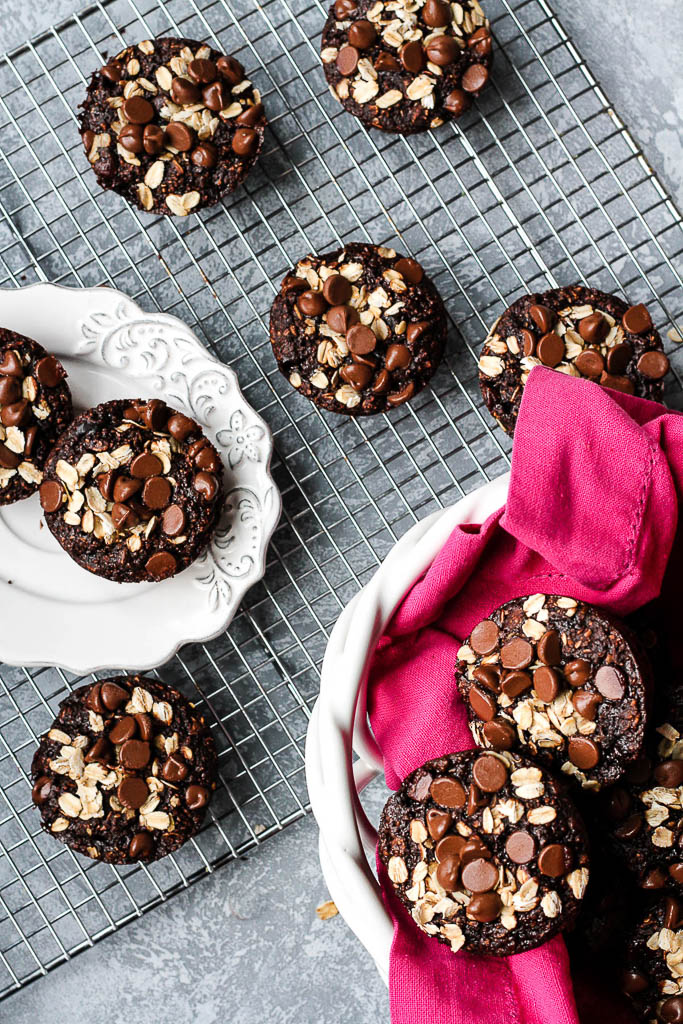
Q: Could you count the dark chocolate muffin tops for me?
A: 11